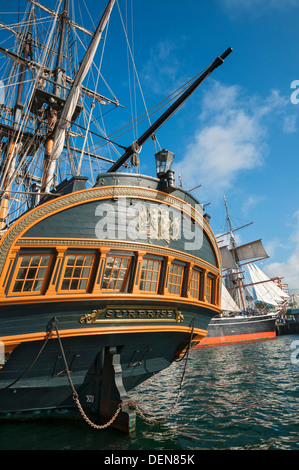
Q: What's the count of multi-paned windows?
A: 7